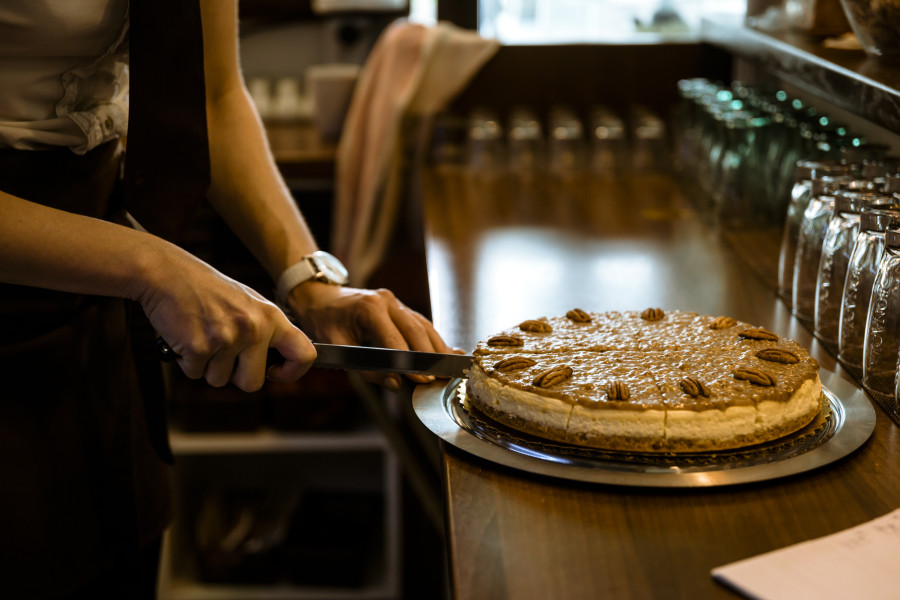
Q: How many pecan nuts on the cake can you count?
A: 12